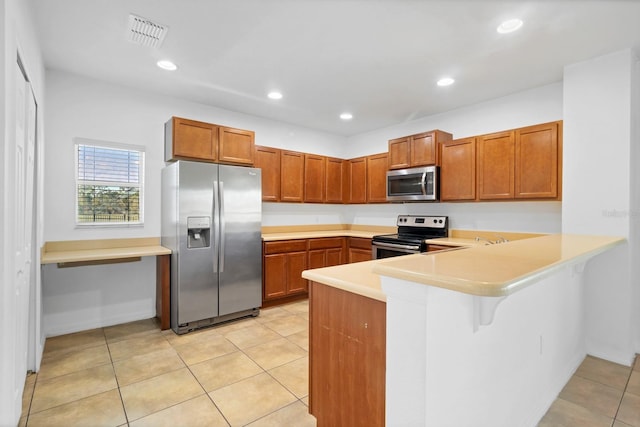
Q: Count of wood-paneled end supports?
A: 2